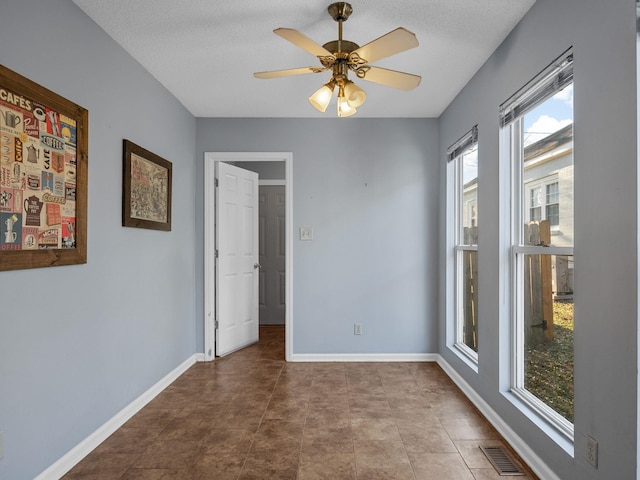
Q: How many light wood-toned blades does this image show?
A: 4